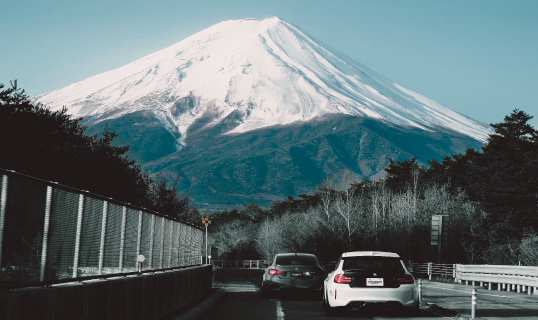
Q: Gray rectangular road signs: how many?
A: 1